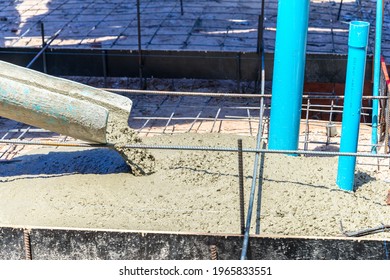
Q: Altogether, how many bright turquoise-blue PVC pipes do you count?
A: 3